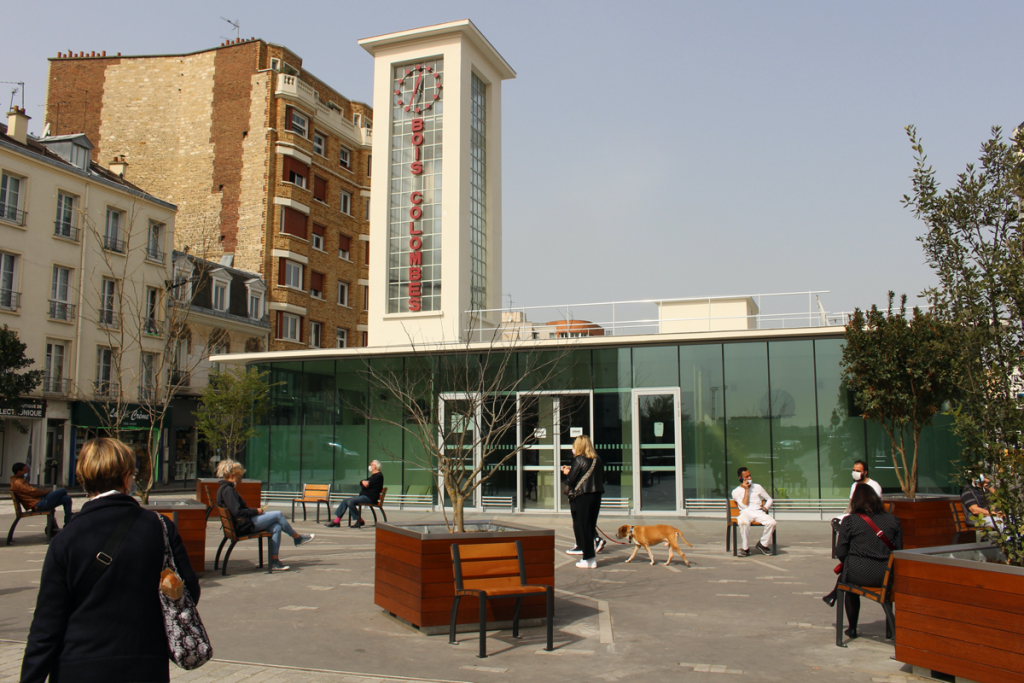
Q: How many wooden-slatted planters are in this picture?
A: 5